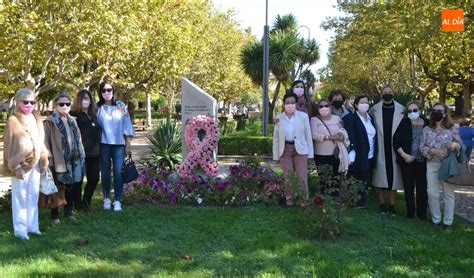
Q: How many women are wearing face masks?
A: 12